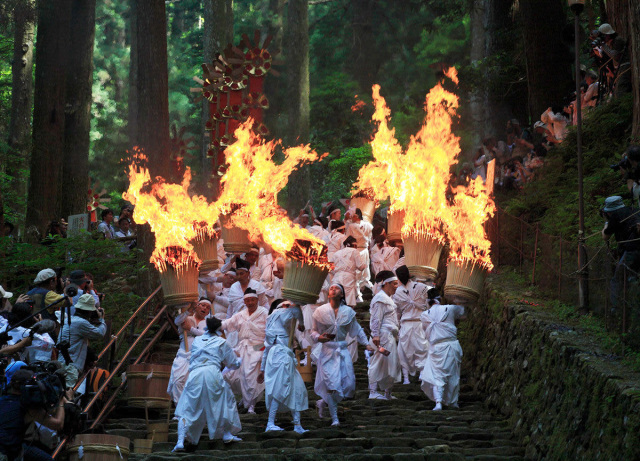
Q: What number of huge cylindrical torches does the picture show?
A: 8